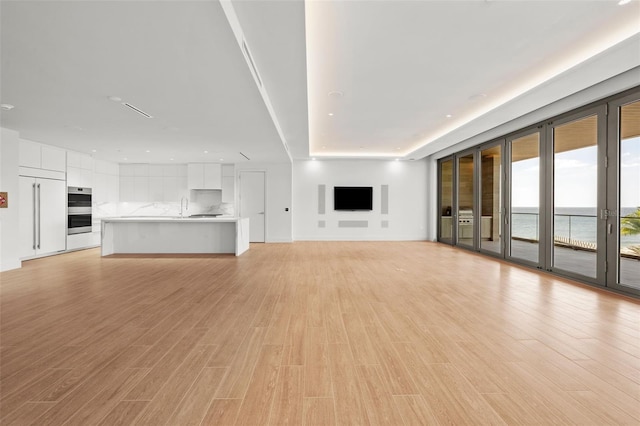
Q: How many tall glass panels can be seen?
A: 6